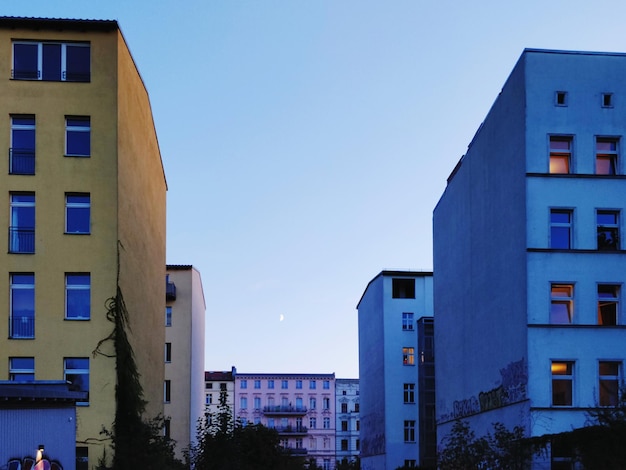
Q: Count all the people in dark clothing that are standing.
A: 0